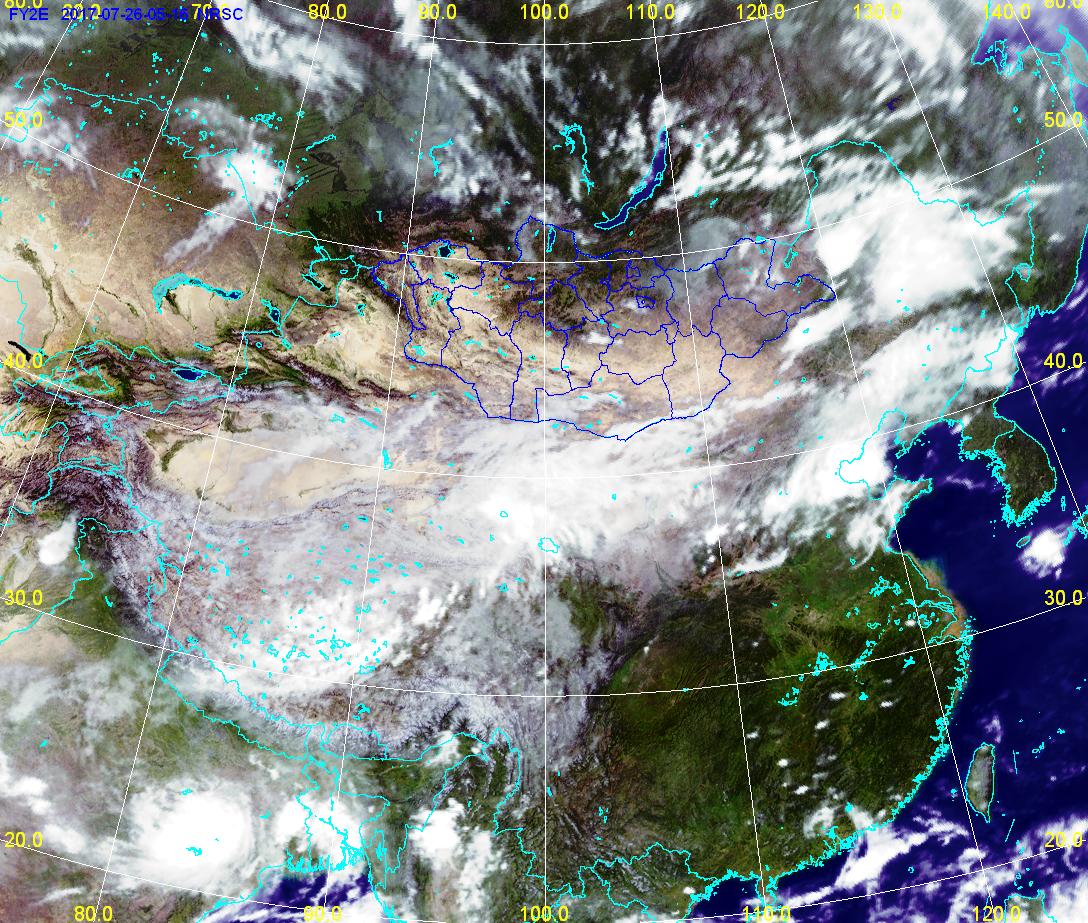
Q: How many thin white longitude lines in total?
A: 9